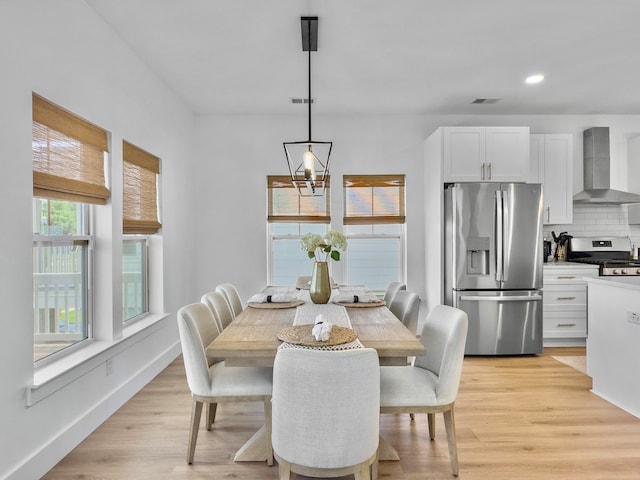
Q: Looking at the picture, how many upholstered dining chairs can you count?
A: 8